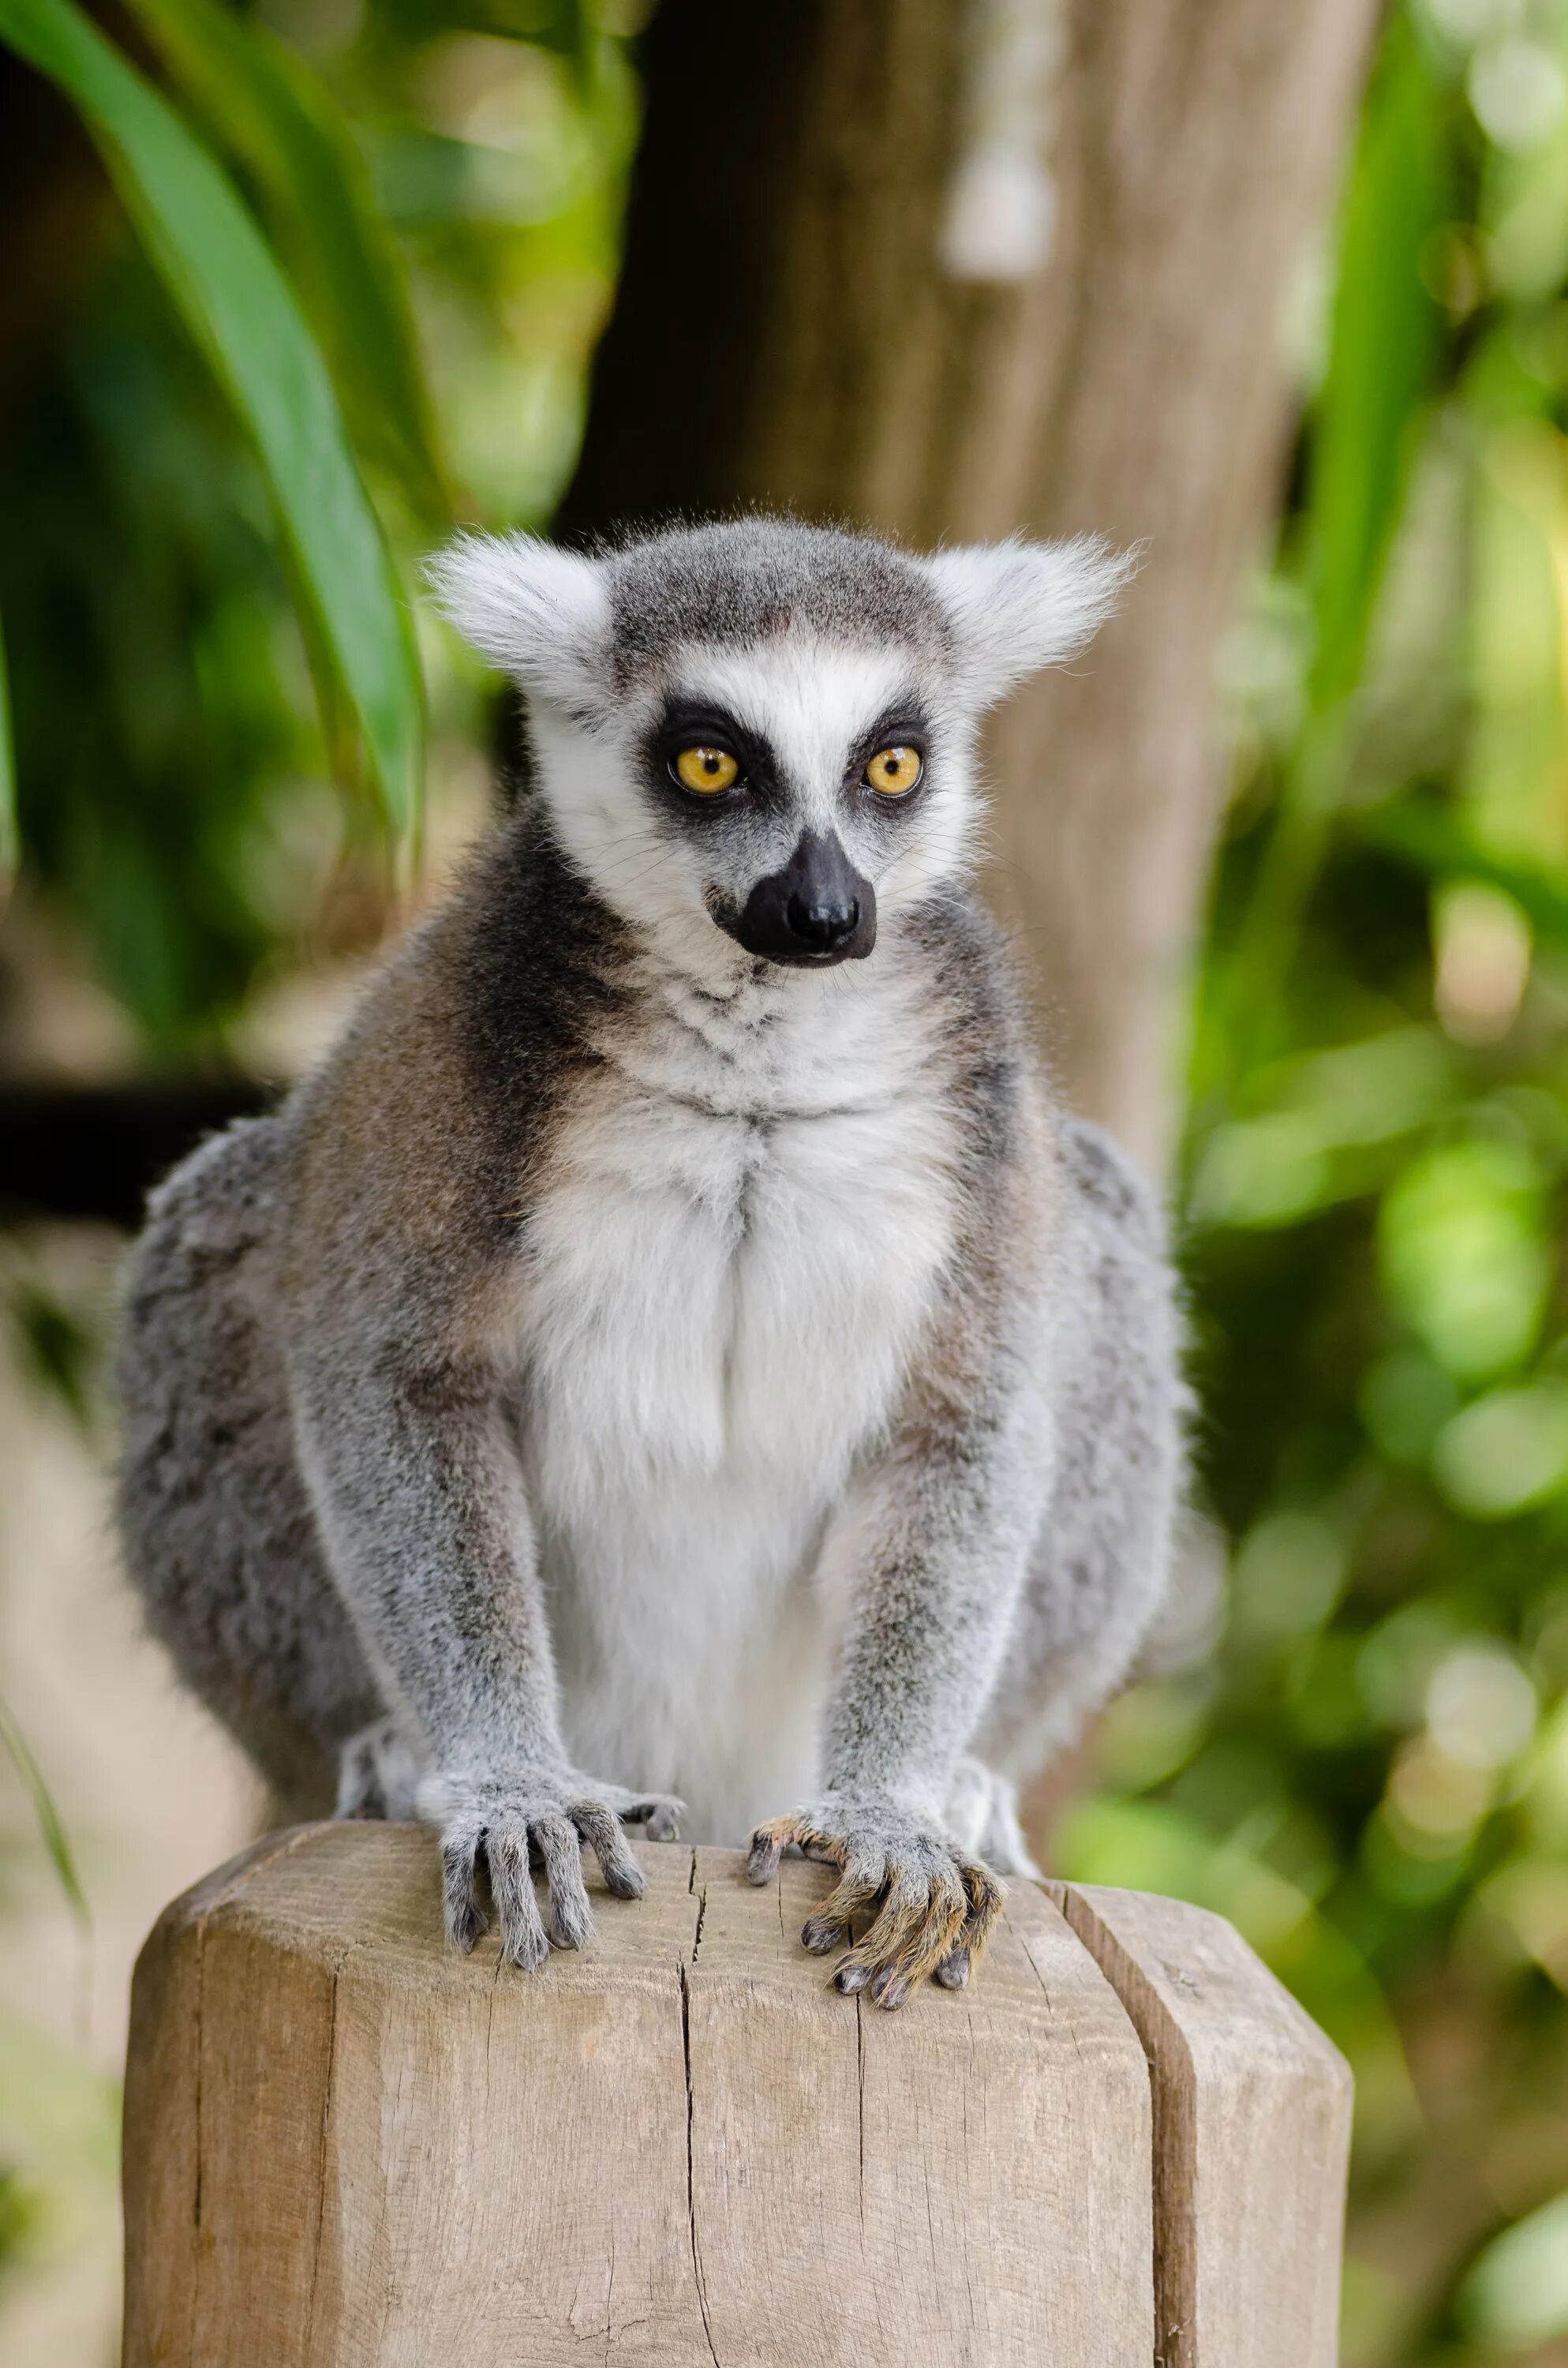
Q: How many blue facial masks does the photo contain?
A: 0